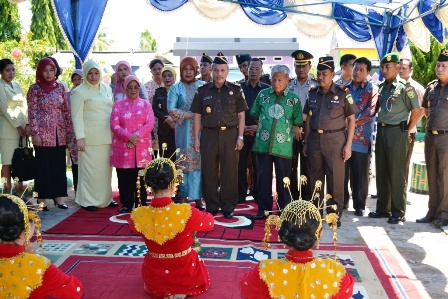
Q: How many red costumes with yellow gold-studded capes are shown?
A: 3